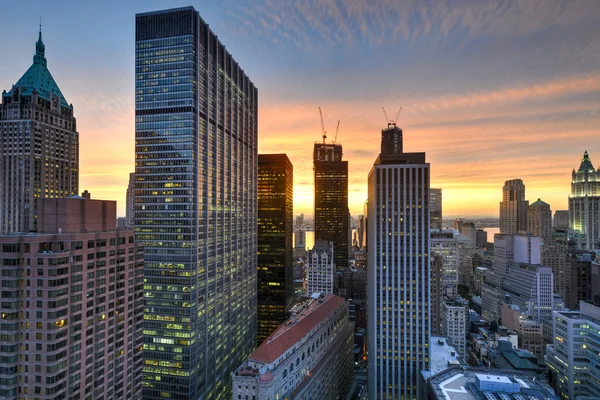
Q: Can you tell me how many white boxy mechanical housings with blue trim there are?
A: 1